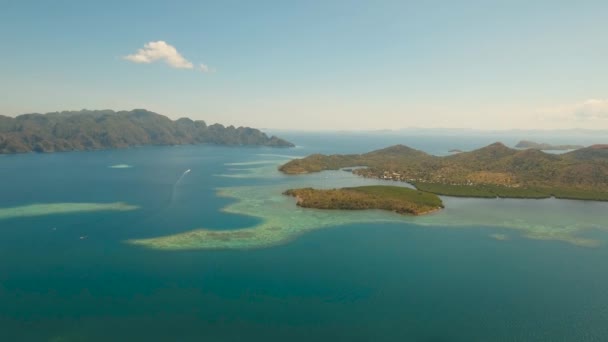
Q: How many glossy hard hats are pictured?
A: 0